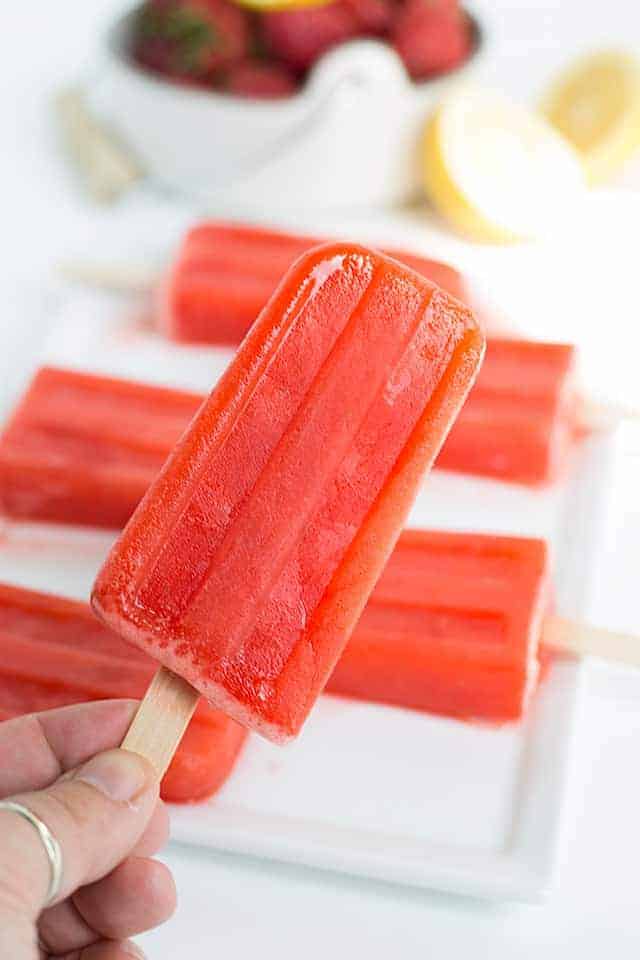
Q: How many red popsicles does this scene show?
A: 6